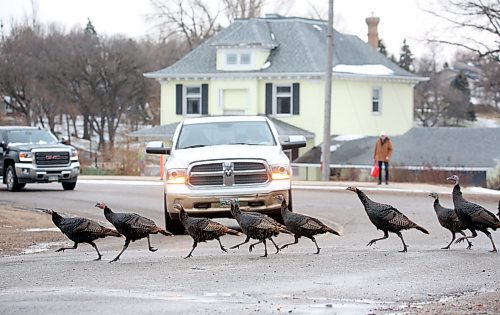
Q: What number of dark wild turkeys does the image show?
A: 8